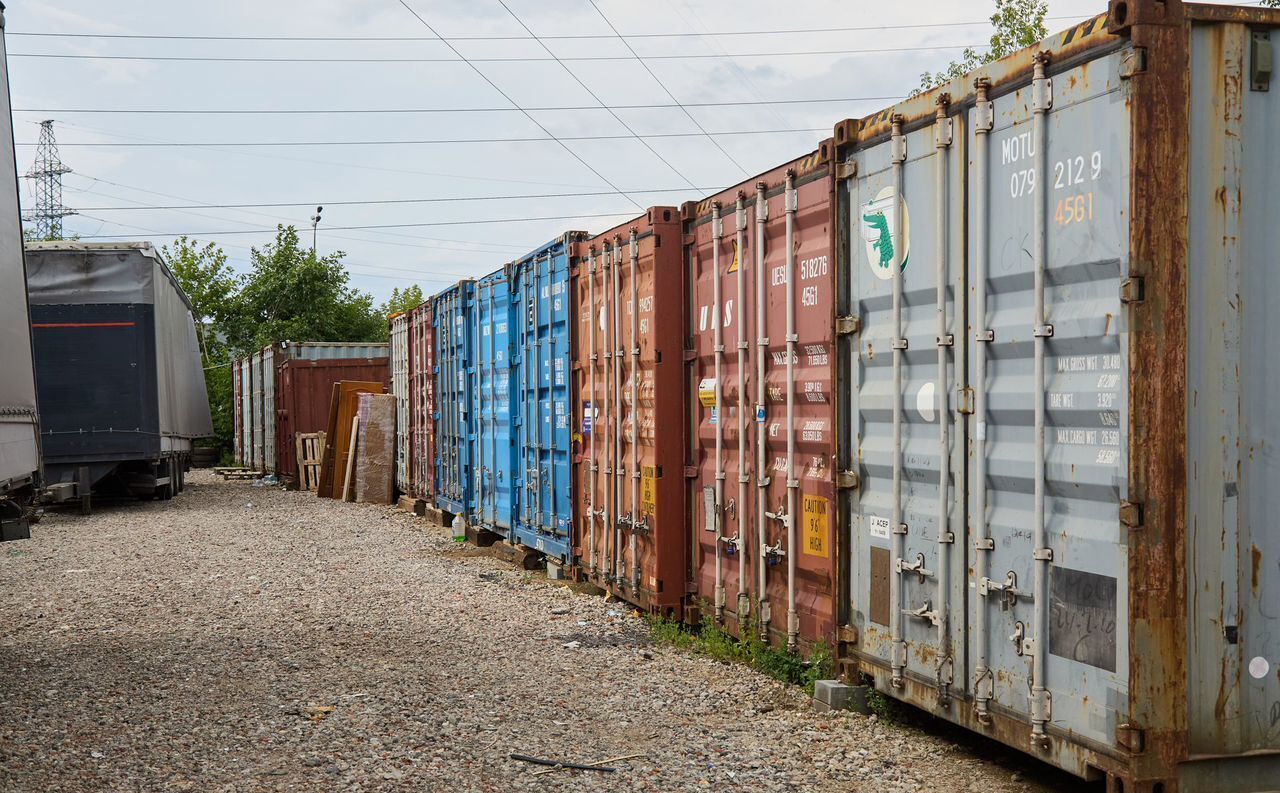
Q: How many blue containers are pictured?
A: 3